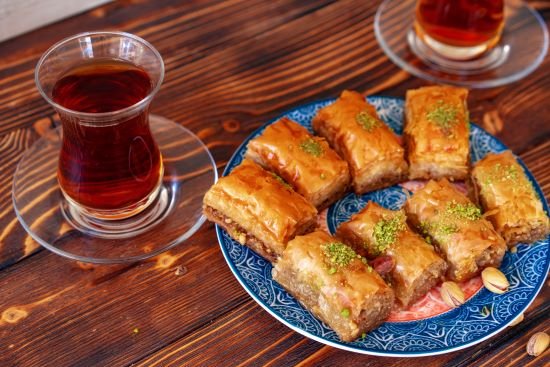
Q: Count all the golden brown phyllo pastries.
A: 8